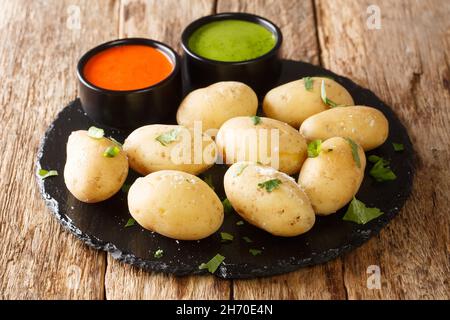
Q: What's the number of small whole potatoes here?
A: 9